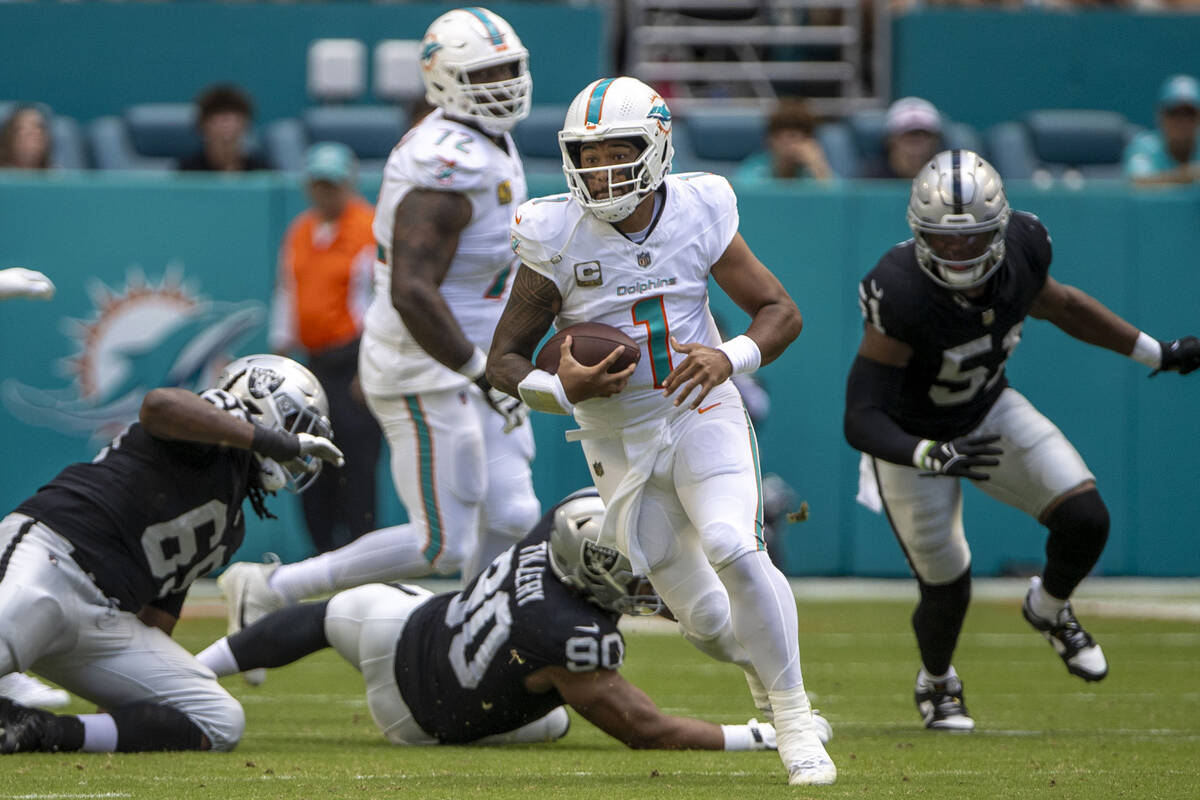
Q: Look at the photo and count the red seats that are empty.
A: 0